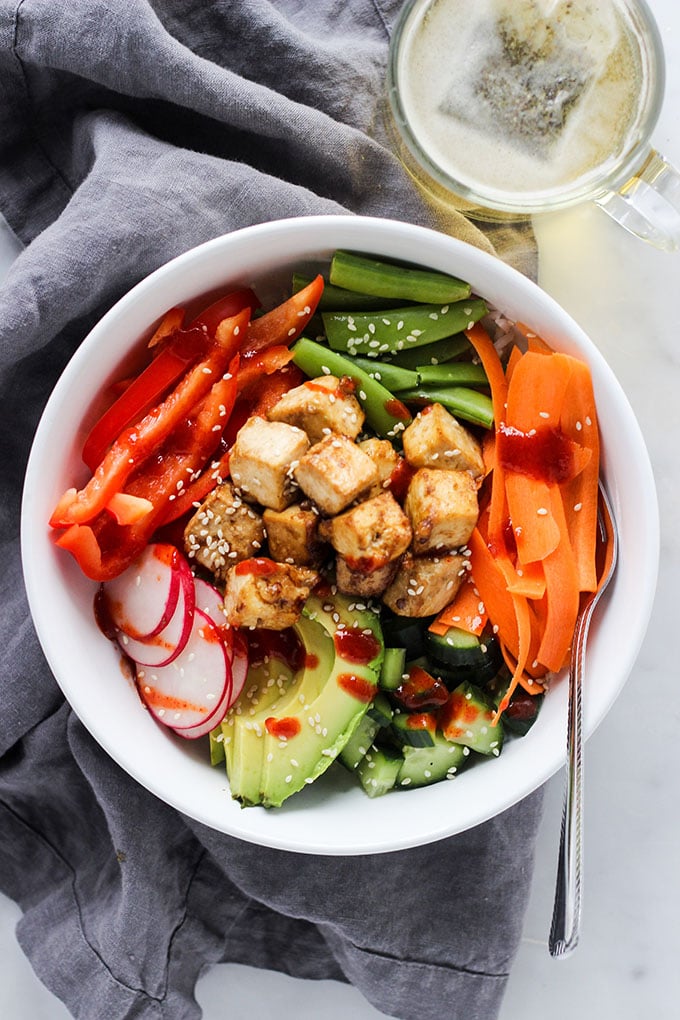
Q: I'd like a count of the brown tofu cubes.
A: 12